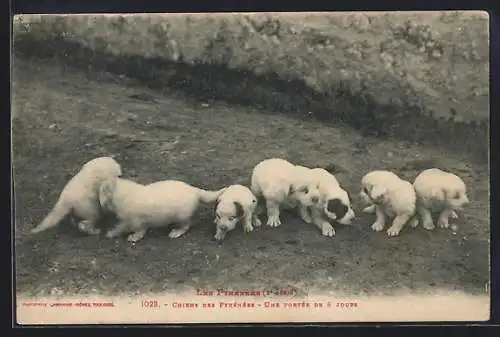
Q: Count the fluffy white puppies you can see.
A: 7